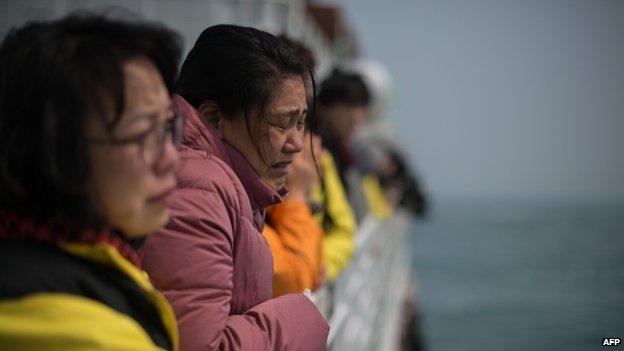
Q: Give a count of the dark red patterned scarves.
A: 1